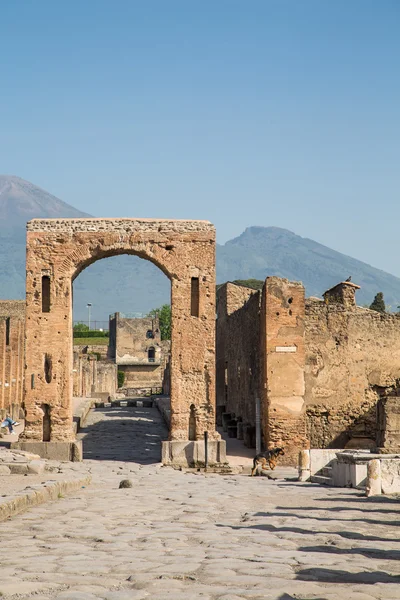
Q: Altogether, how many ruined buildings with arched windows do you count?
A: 1